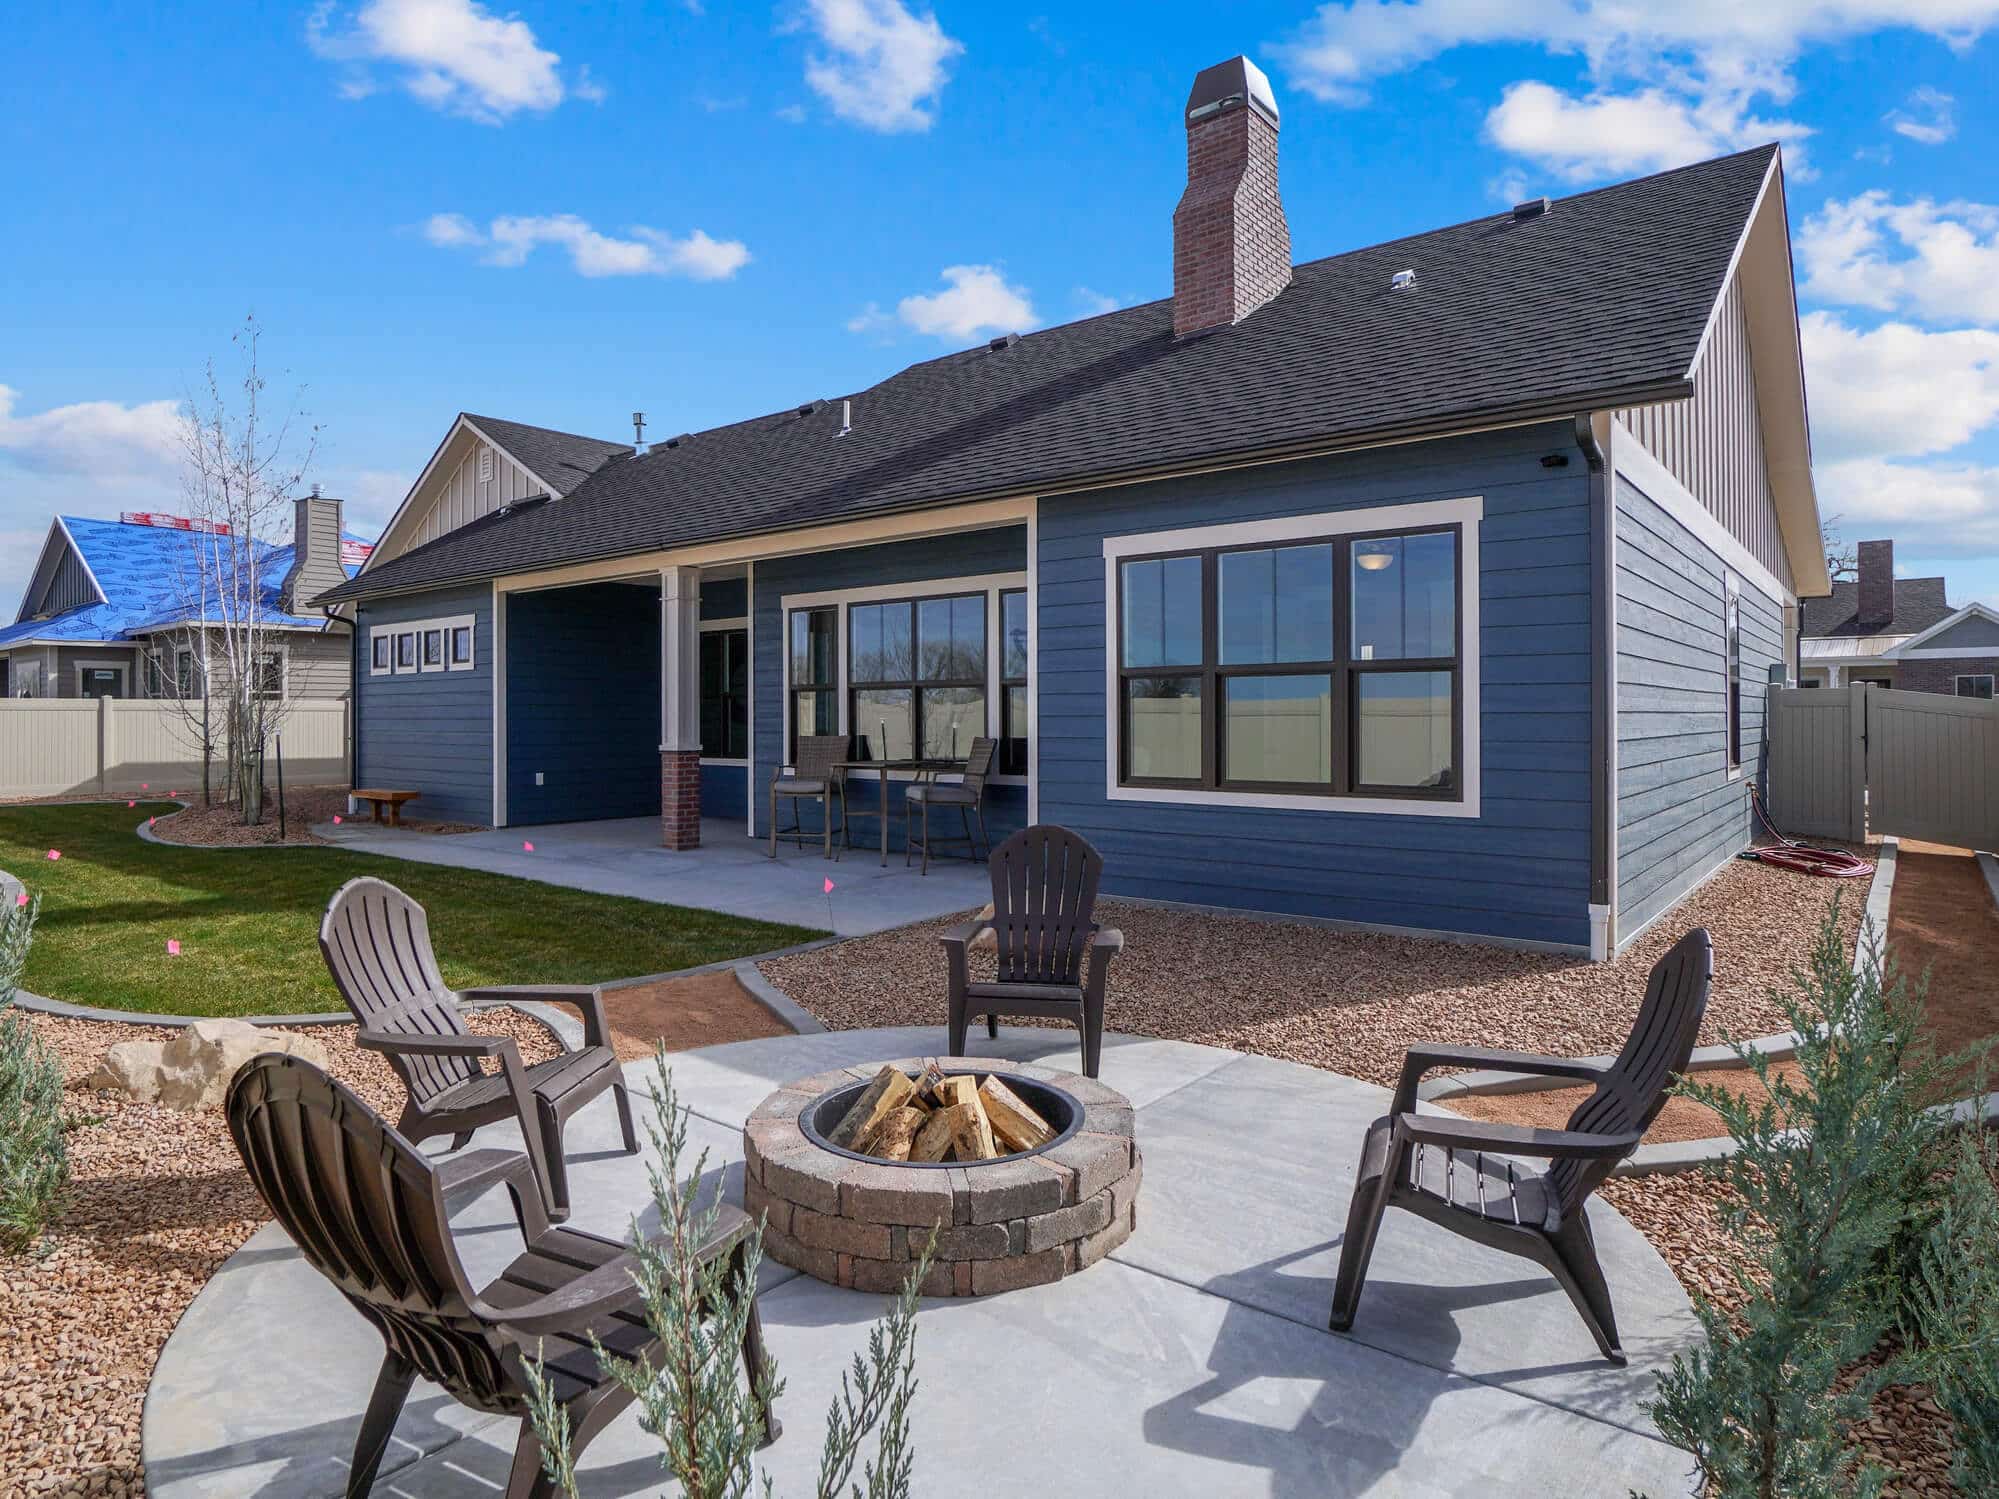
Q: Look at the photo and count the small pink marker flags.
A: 10